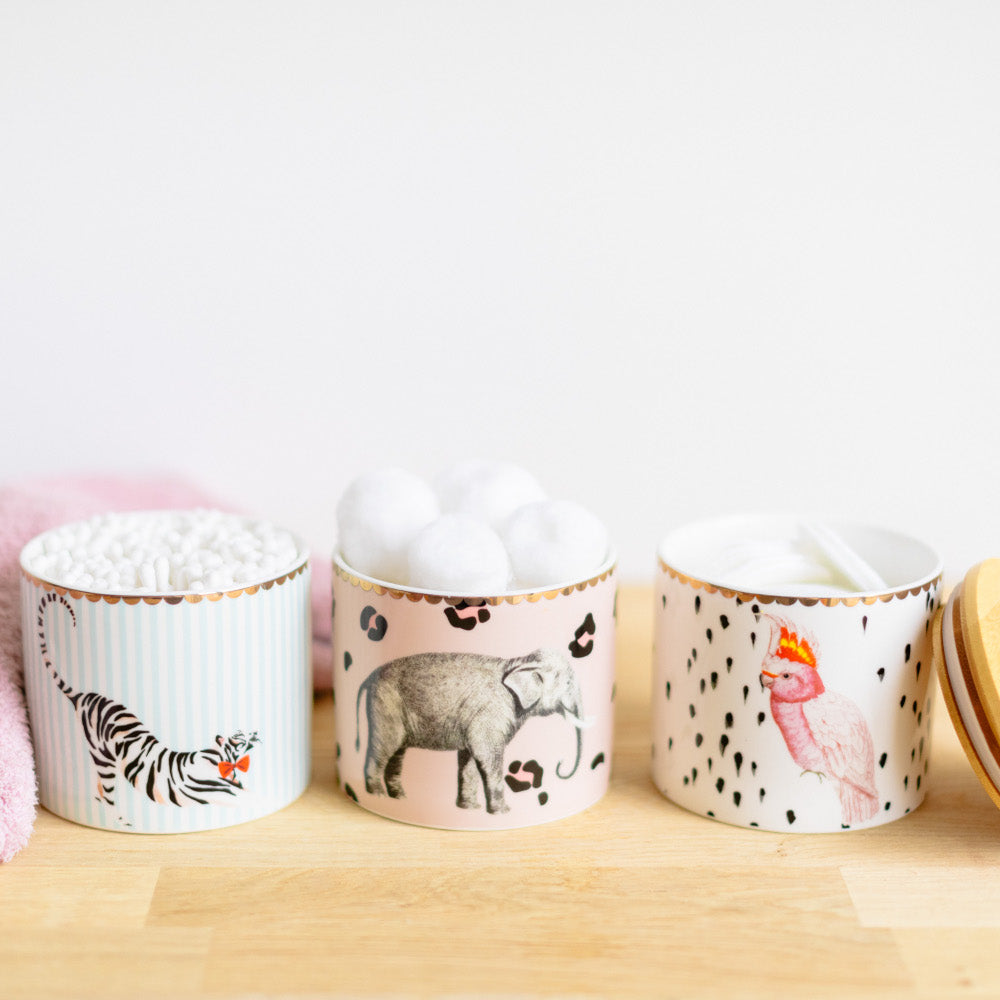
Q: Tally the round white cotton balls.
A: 4